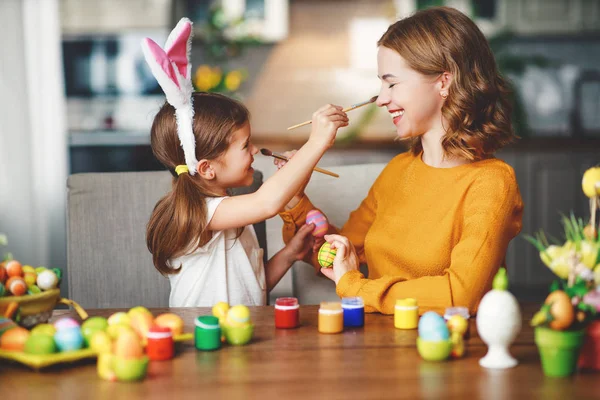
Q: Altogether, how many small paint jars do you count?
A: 7